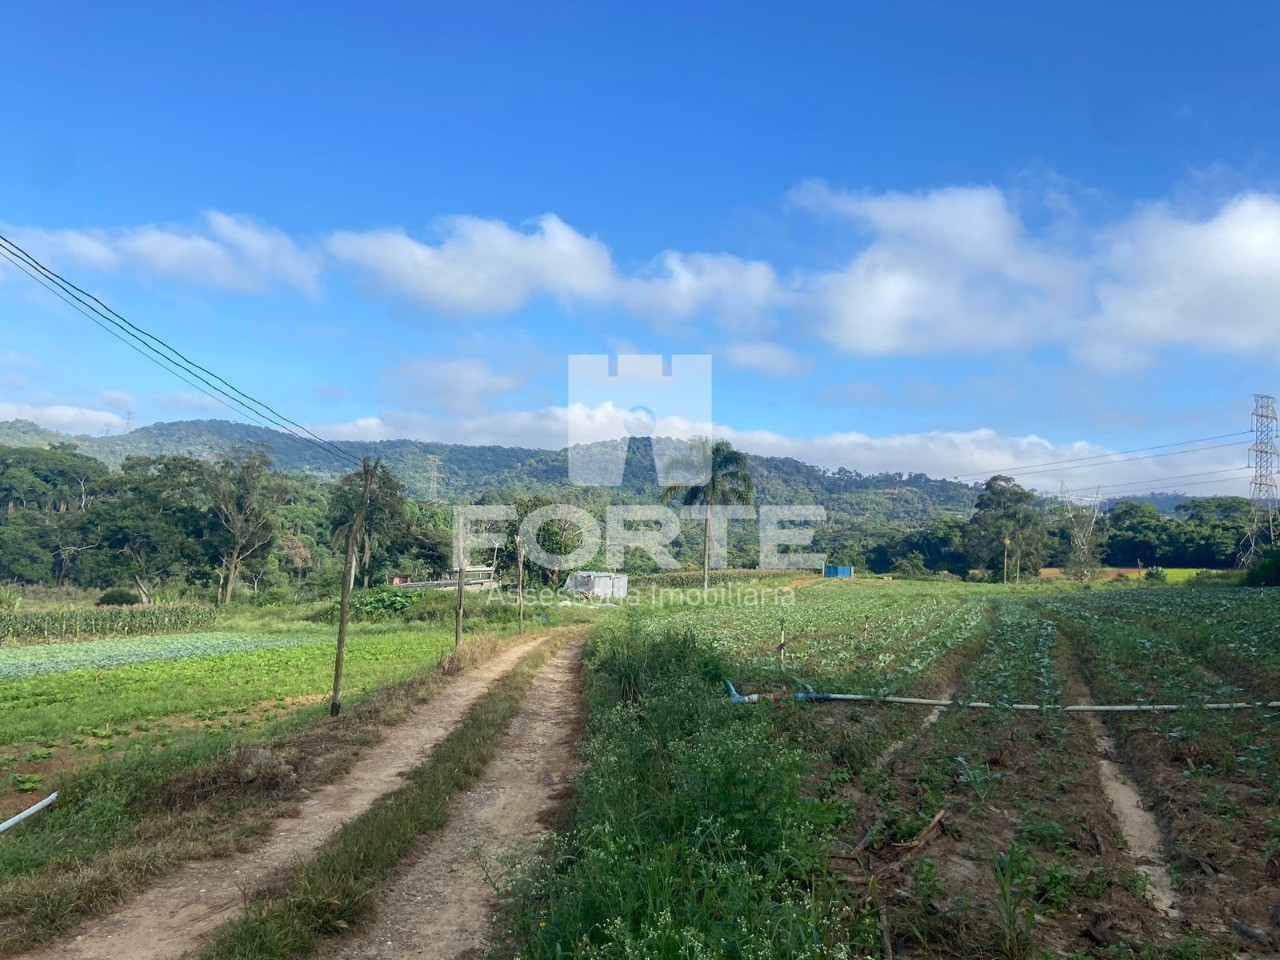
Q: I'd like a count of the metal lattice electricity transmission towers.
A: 5